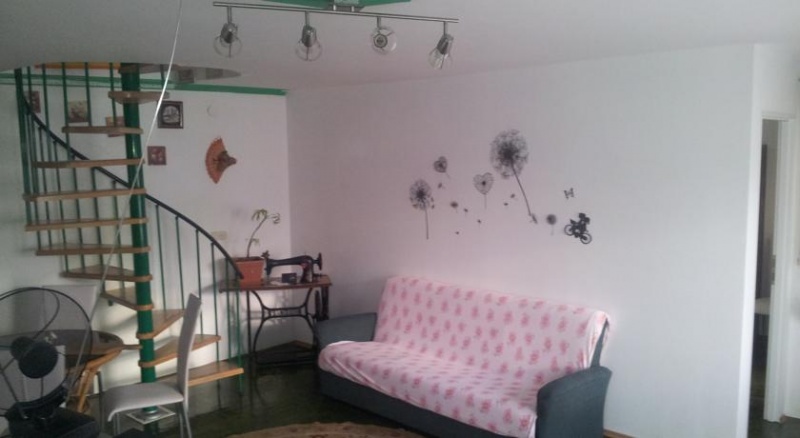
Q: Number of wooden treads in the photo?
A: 12